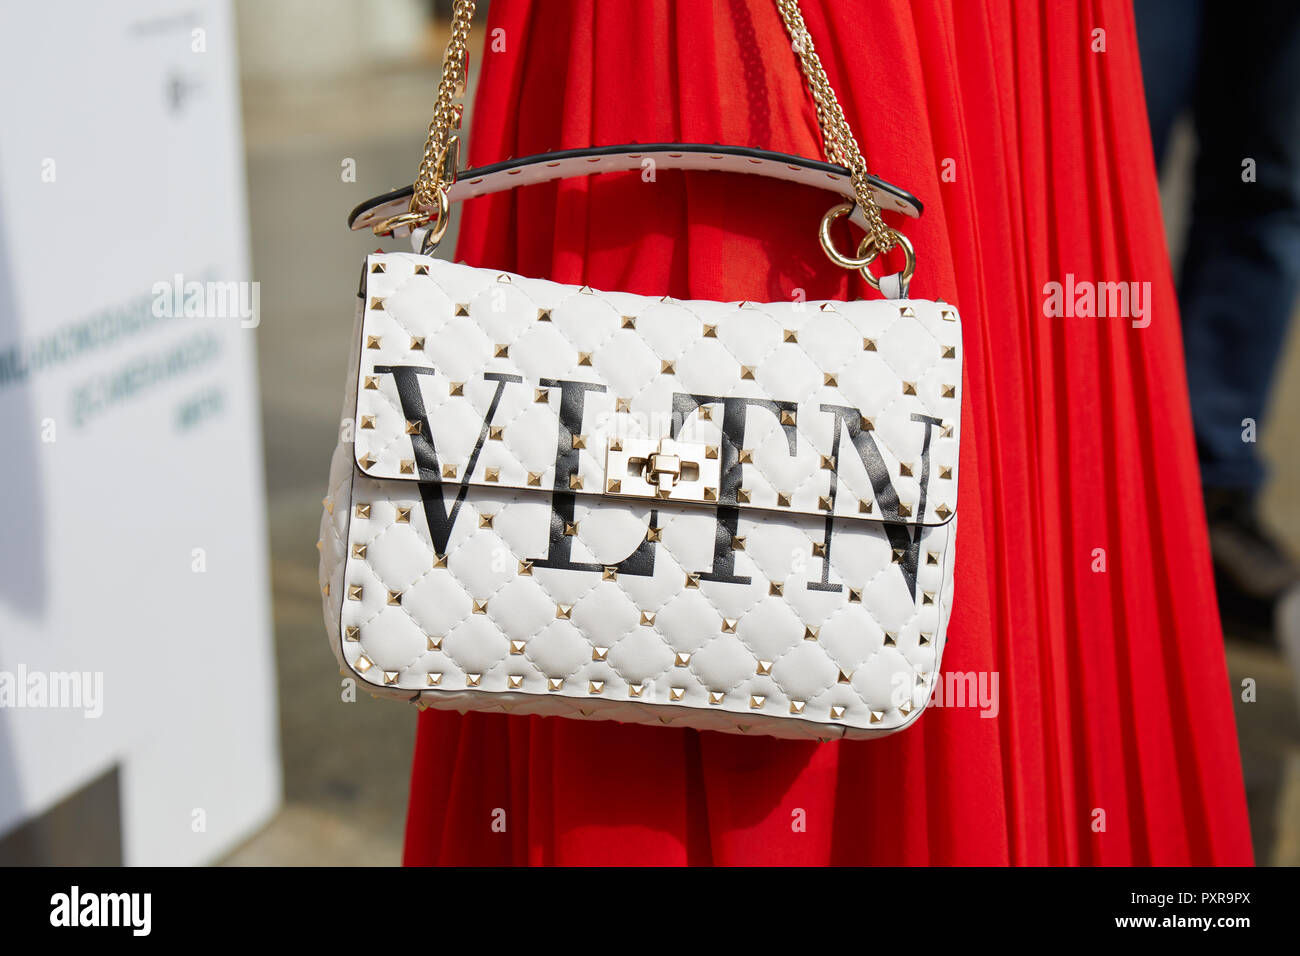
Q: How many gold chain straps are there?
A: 2